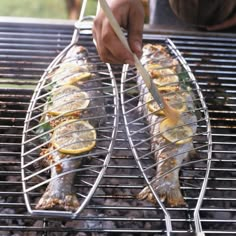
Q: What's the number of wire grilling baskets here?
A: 2